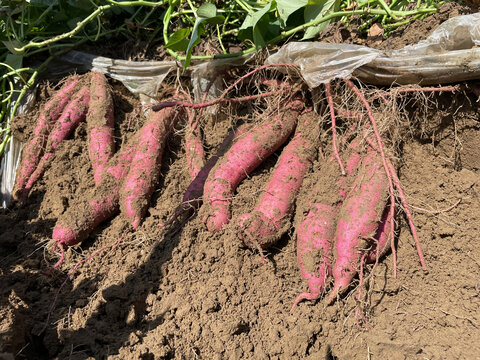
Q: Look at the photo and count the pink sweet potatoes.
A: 12